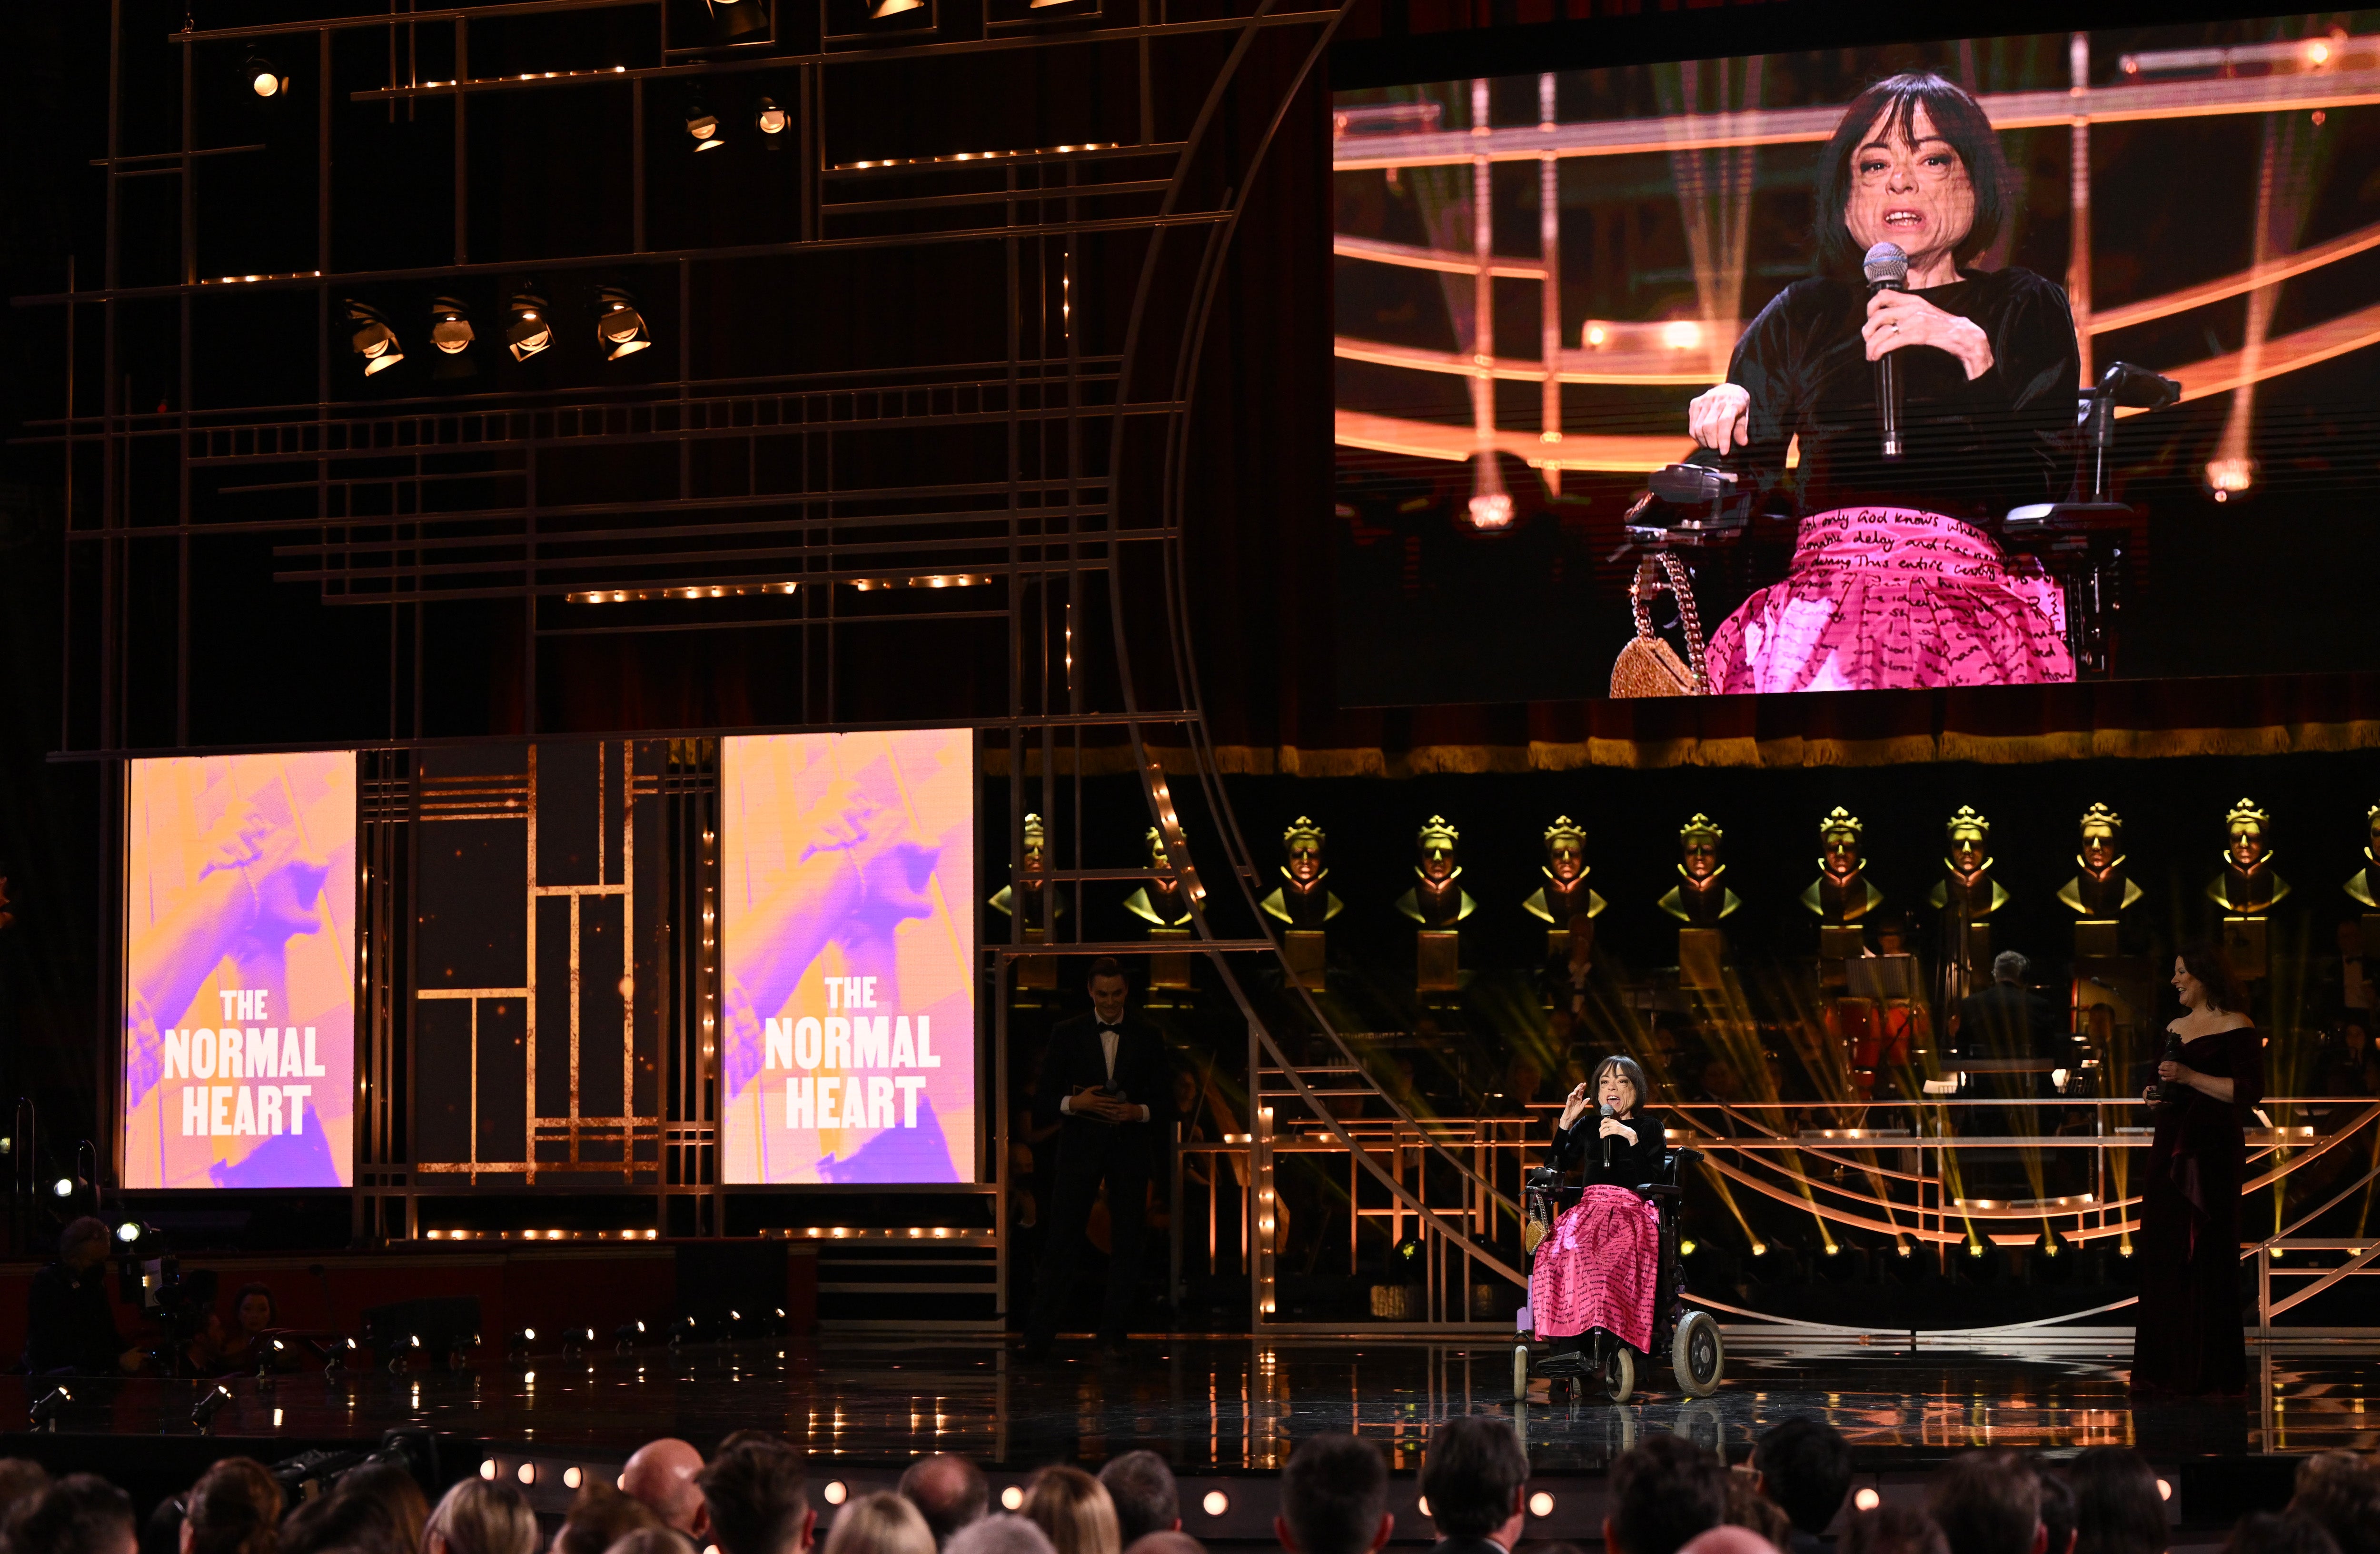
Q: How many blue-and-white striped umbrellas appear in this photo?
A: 0